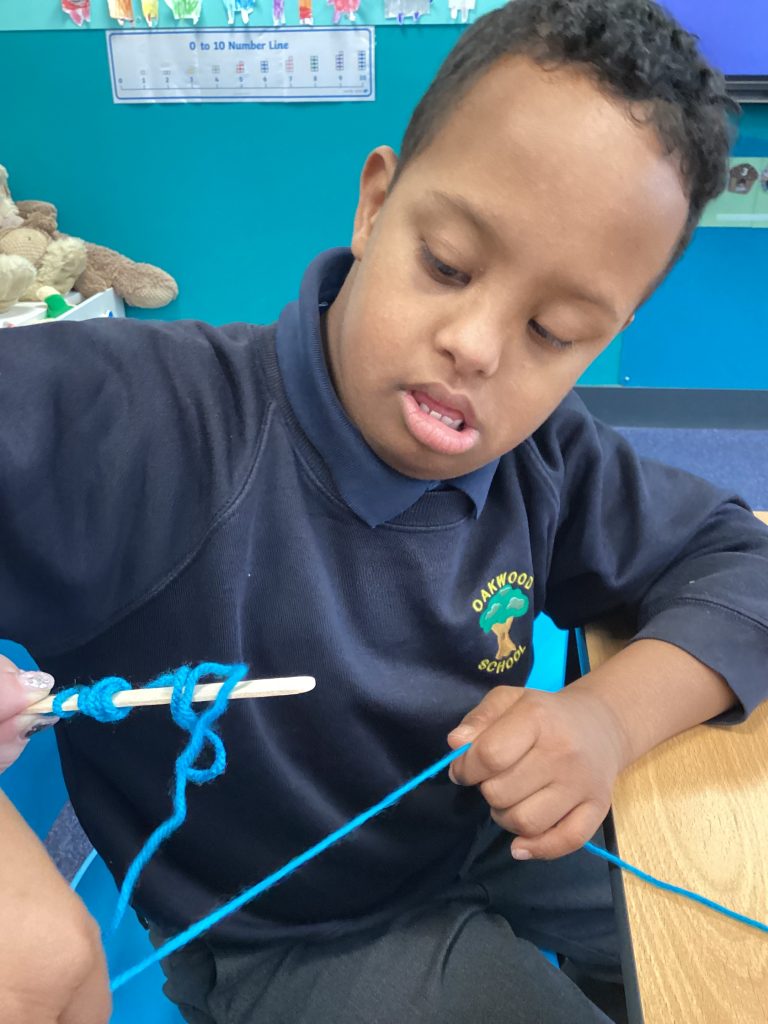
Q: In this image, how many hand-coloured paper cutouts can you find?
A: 10